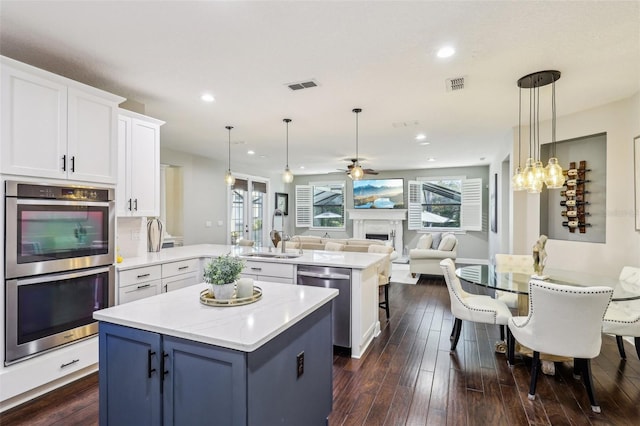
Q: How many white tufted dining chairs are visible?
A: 4